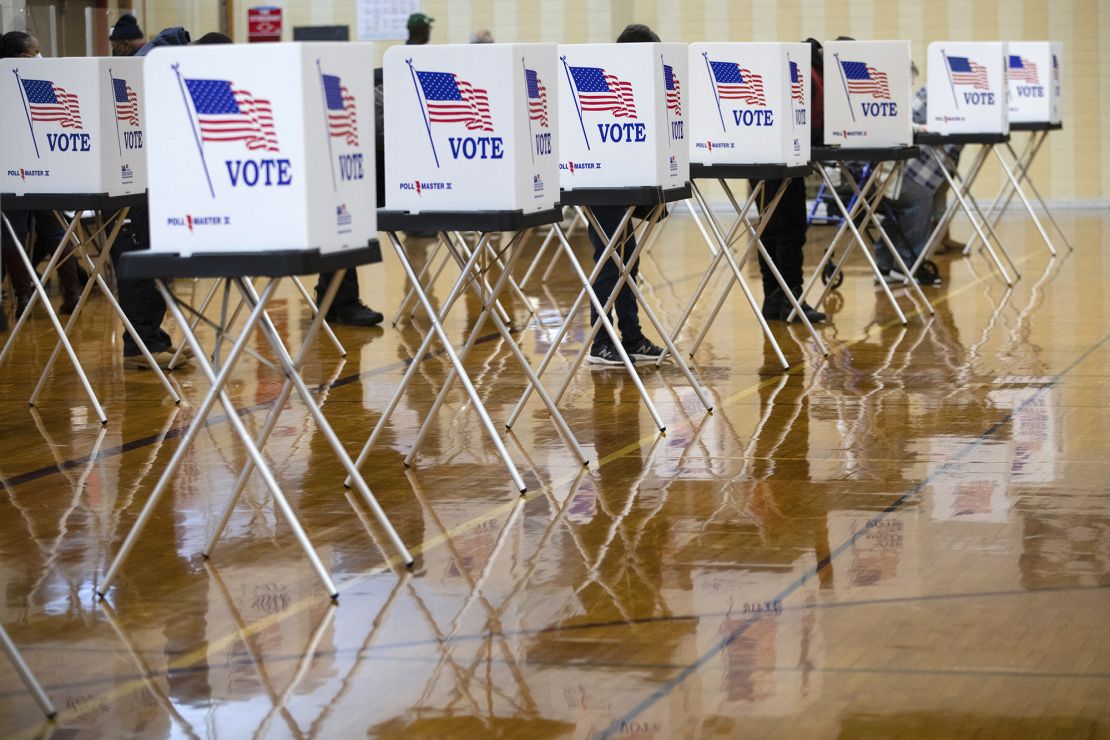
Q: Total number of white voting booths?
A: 8